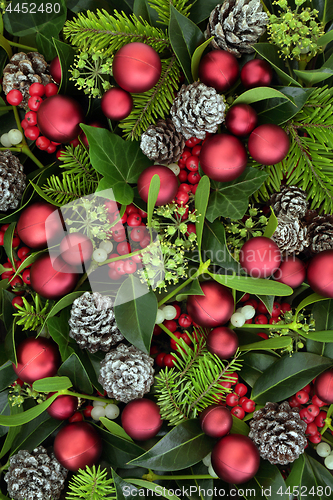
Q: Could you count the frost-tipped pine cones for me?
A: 12